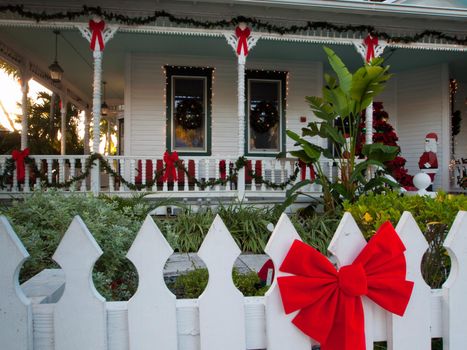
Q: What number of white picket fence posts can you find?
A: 8